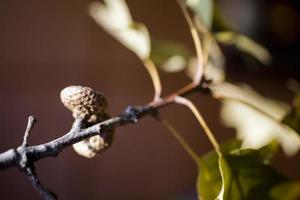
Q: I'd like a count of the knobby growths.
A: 2